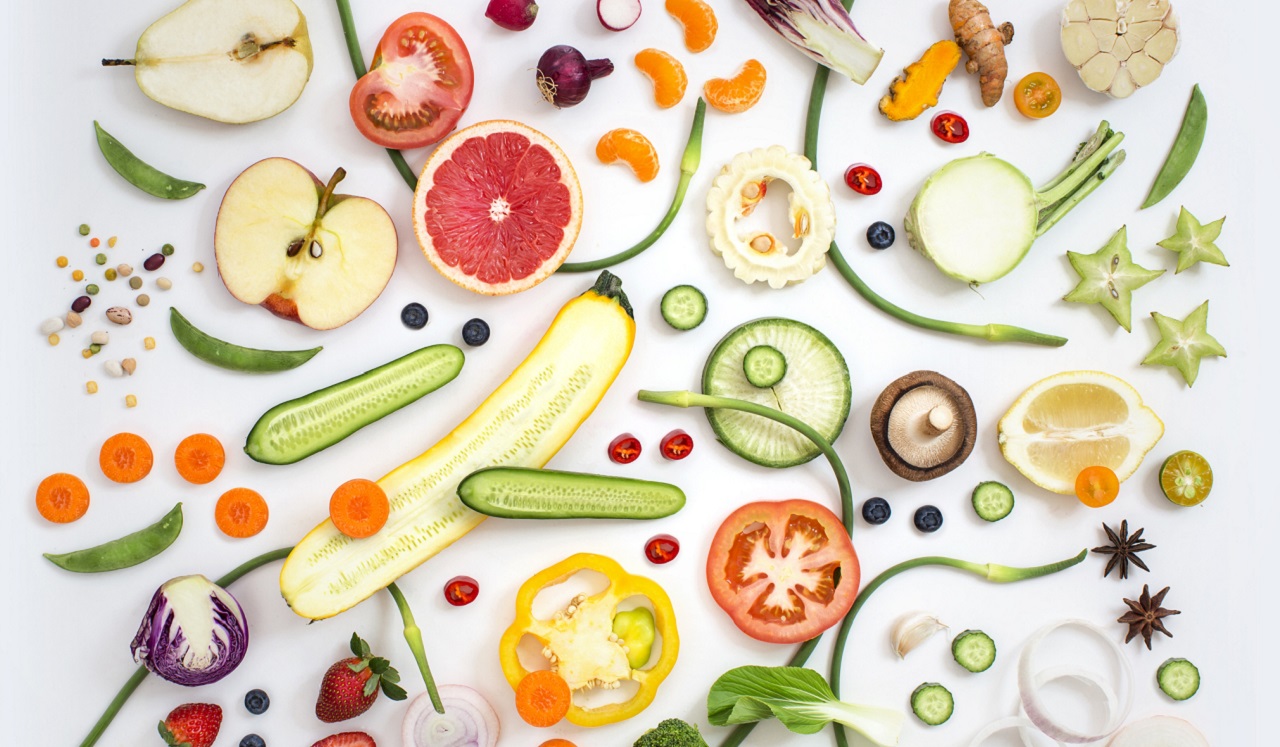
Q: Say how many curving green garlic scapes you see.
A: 5